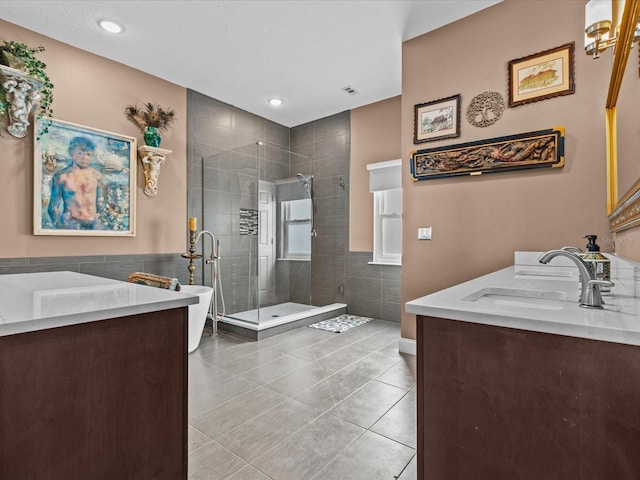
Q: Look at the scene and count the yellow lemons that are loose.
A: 0